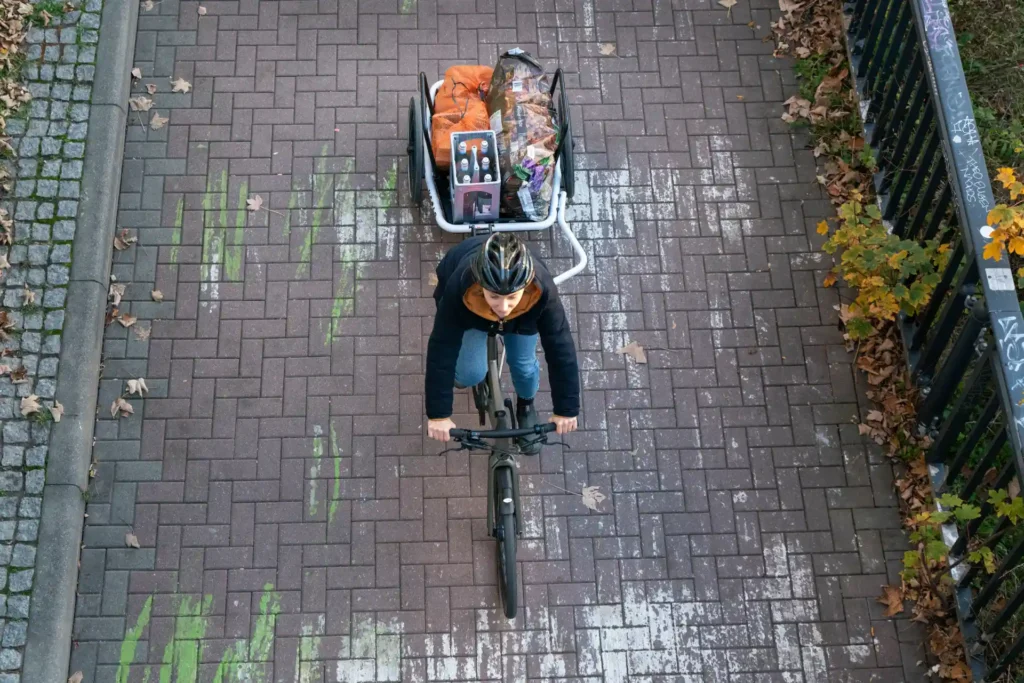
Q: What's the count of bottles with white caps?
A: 6